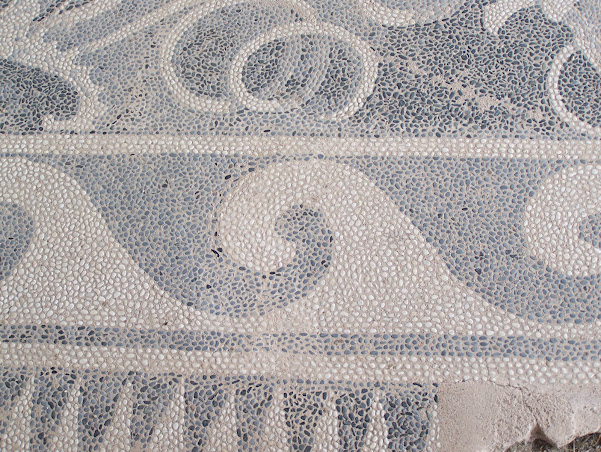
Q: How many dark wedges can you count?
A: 9